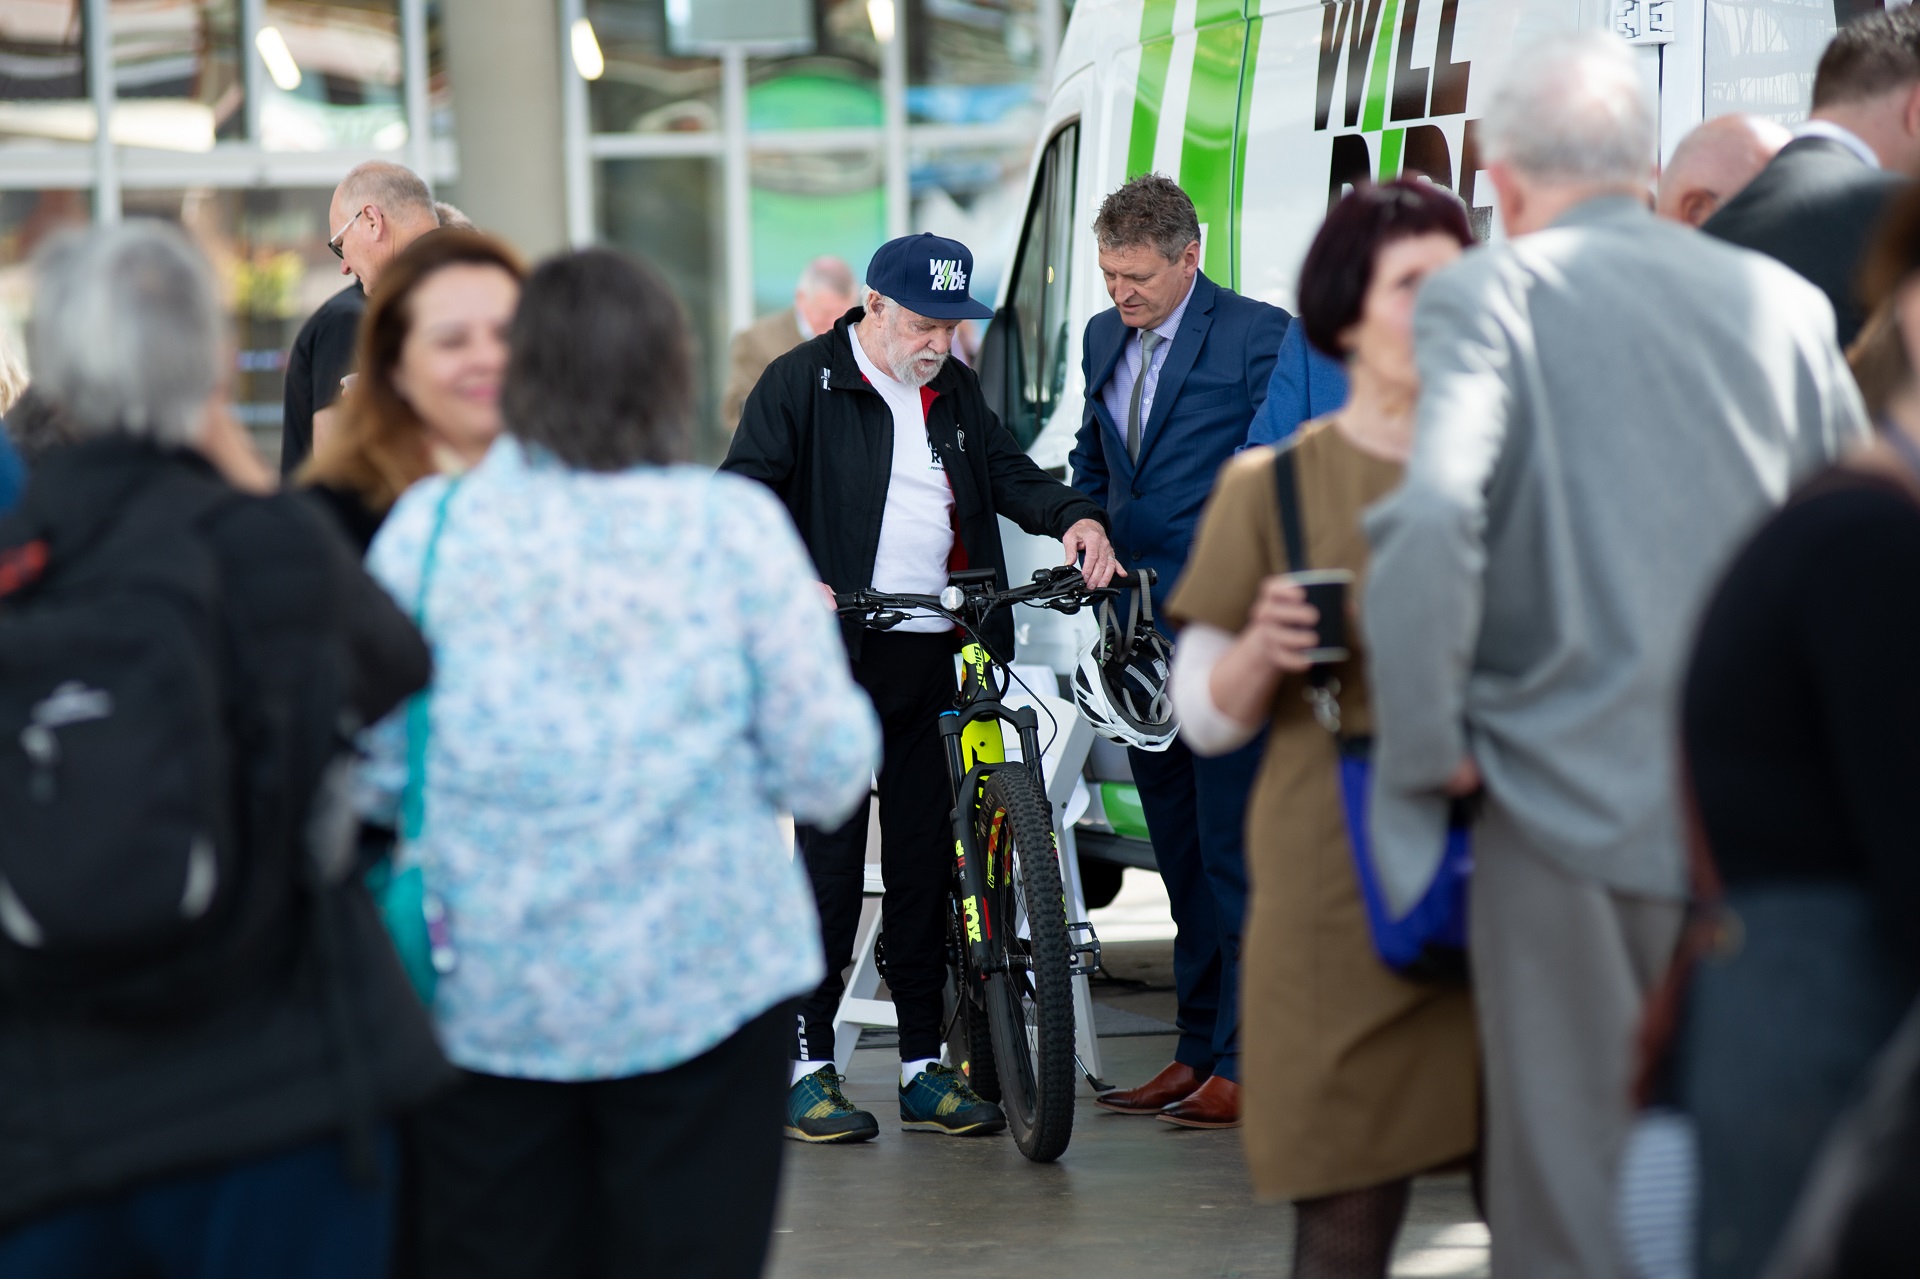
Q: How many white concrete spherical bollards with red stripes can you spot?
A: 0